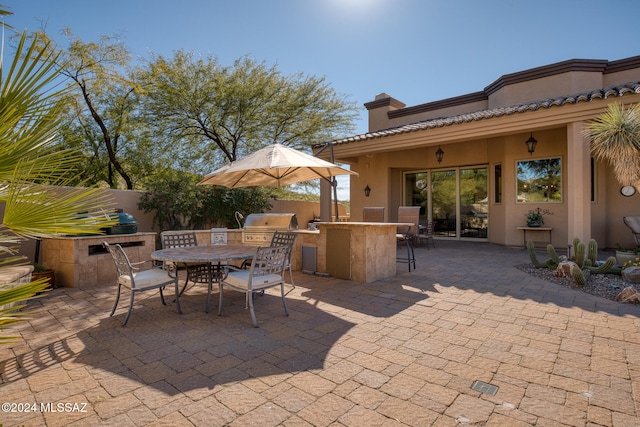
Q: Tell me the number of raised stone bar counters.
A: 1